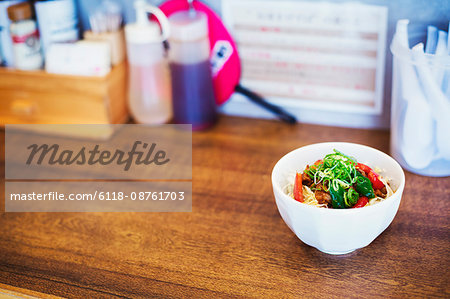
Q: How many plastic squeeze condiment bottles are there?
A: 2